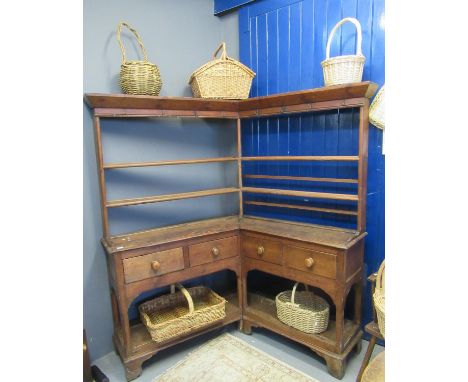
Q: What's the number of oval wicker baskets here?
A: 1